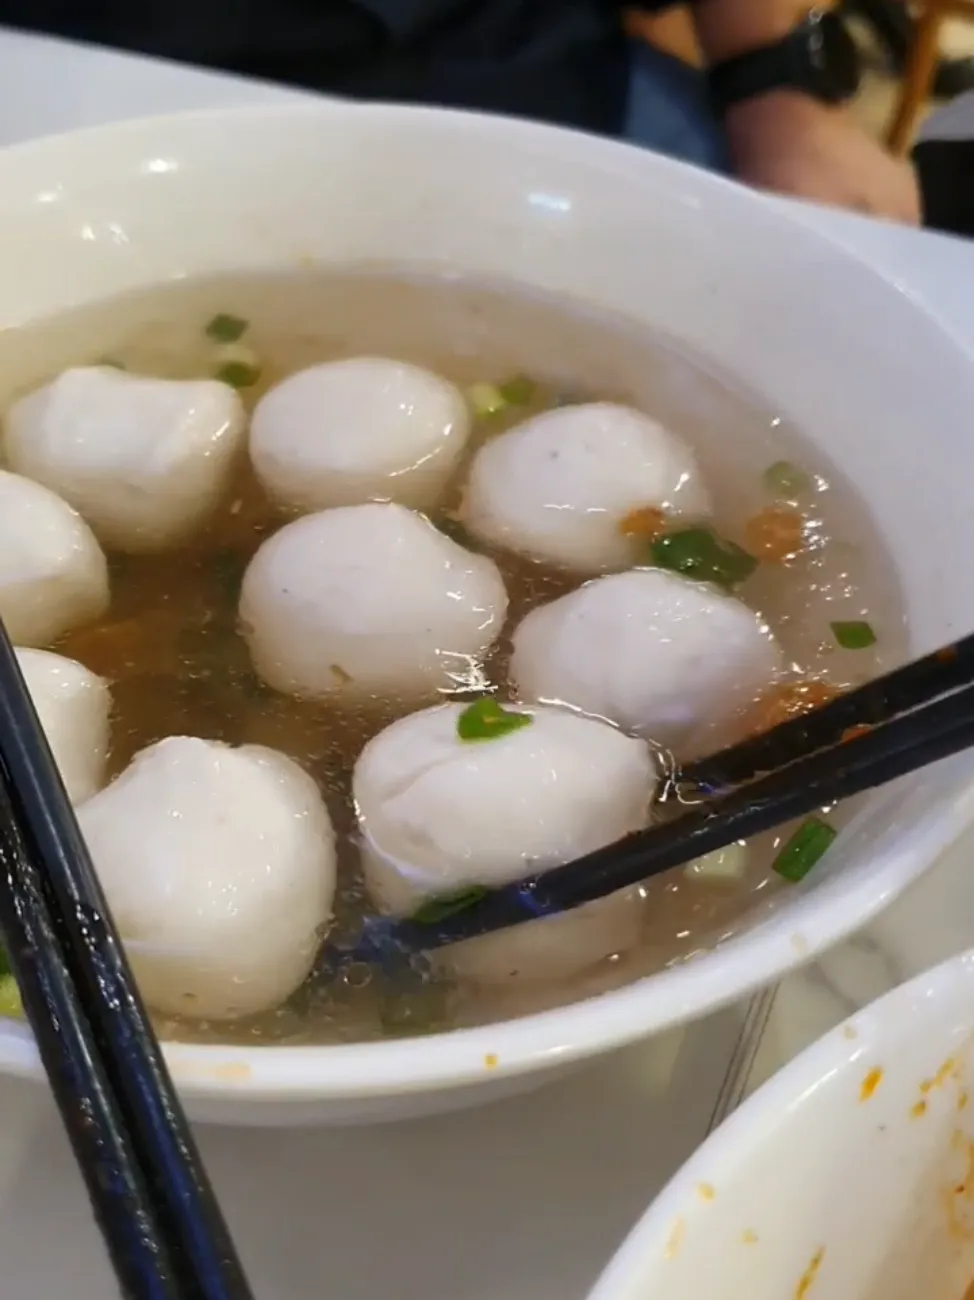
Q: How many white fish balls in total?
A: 9